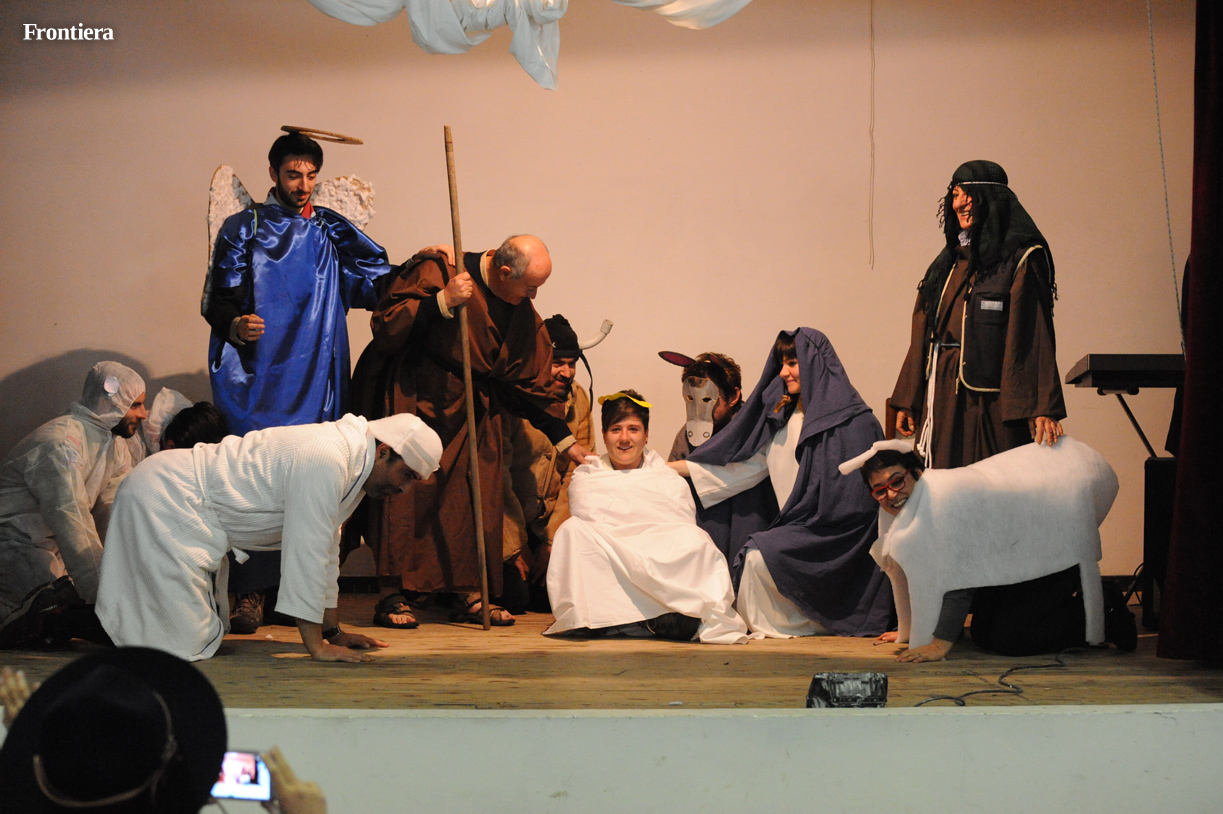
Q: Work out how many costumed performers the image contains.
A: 11